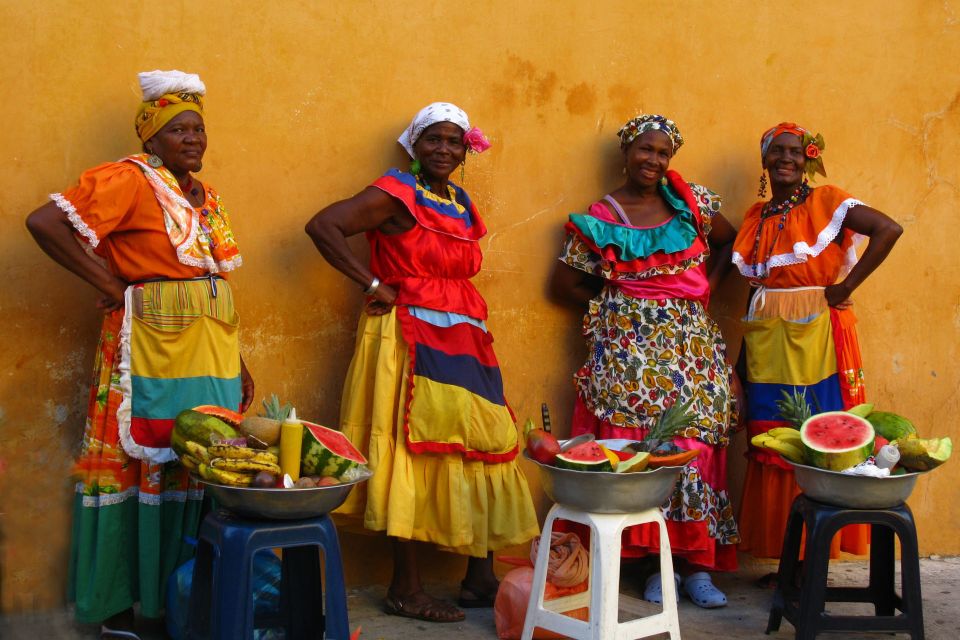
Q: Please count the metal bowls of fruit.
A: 3